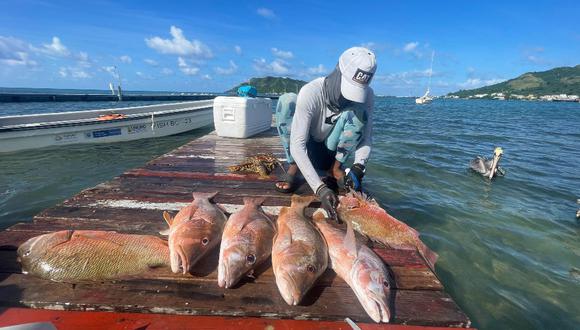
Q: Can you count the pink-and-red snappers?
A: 6